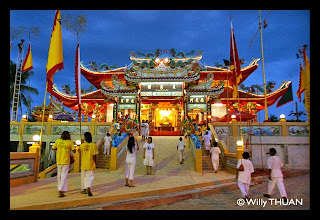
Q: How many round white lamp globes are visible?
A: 8